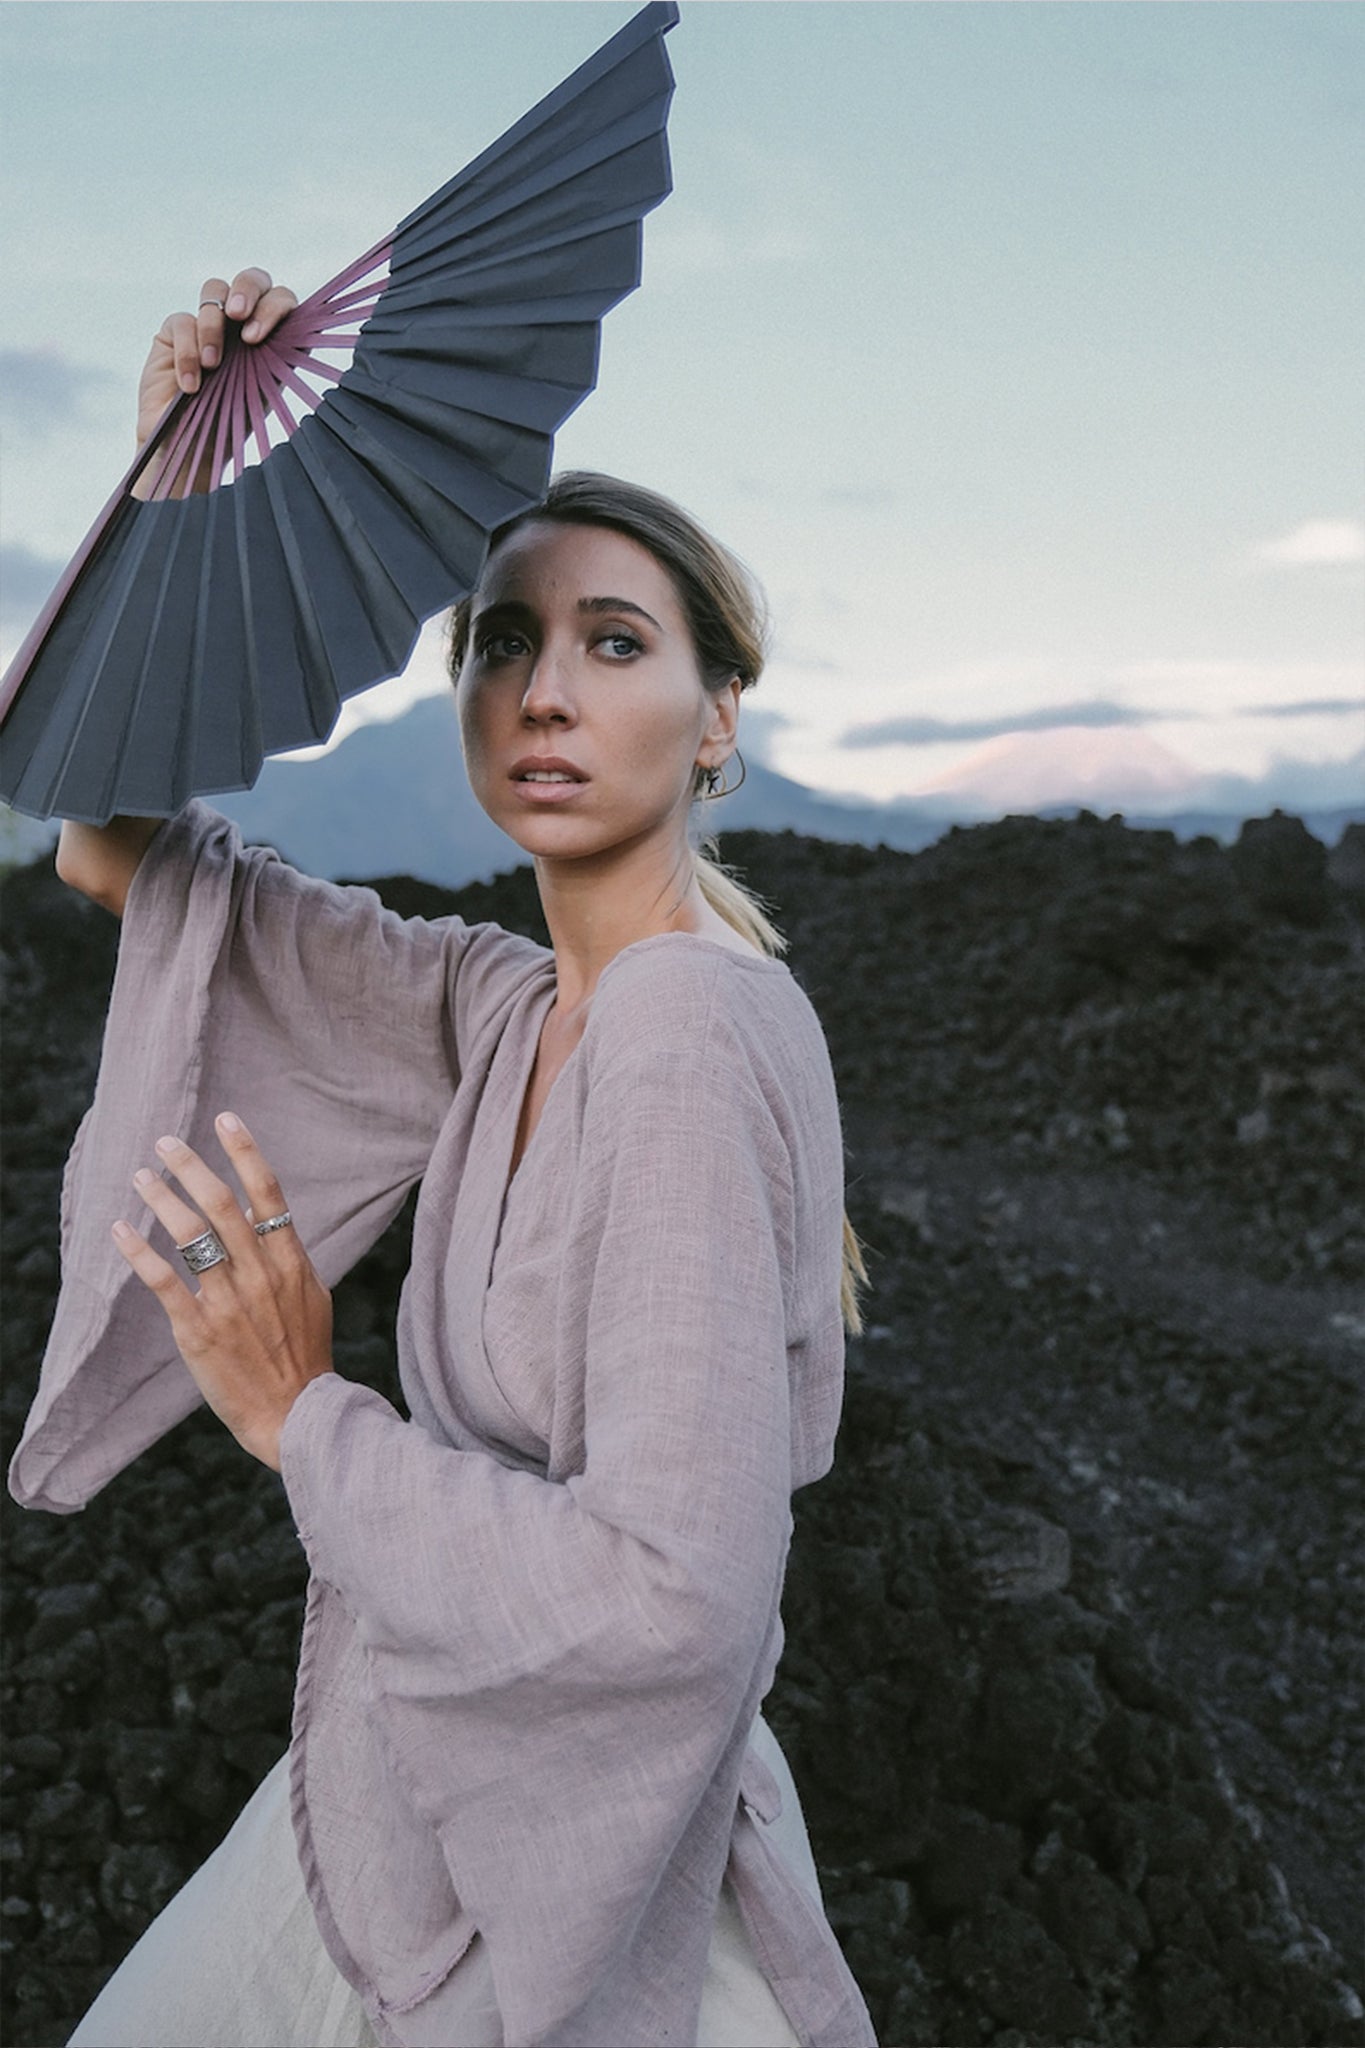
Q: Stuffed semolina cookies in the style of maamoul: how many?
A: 0